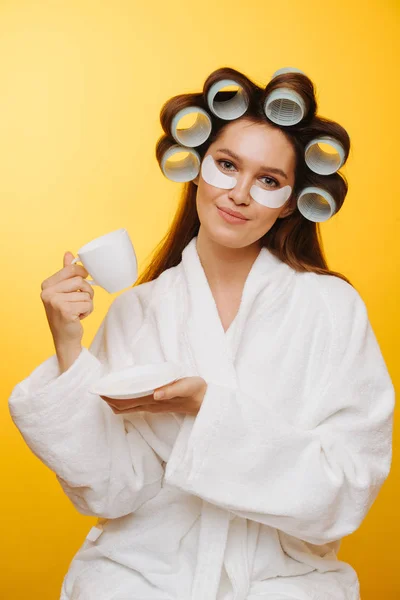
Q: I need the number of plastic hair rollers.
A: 6